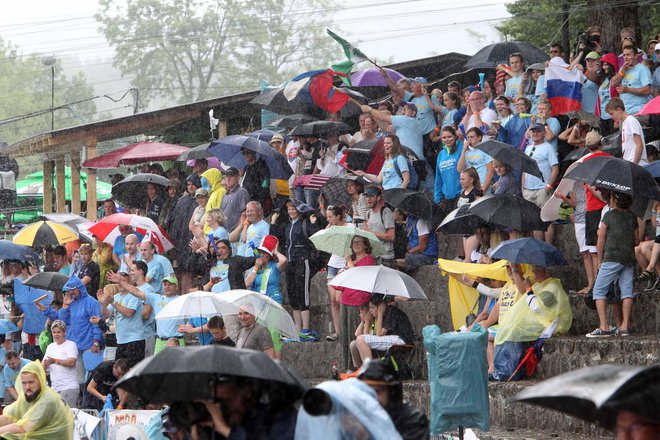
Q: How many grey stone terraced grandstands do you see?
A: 1